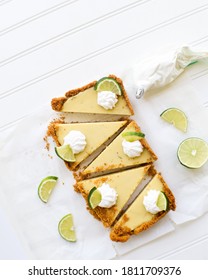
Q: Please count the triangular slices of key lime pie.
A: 5